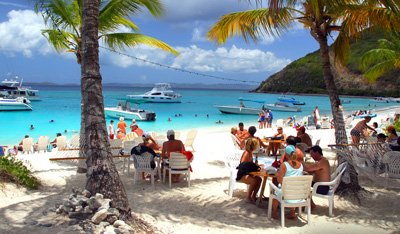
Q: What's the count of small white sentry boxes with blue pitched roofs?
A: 0